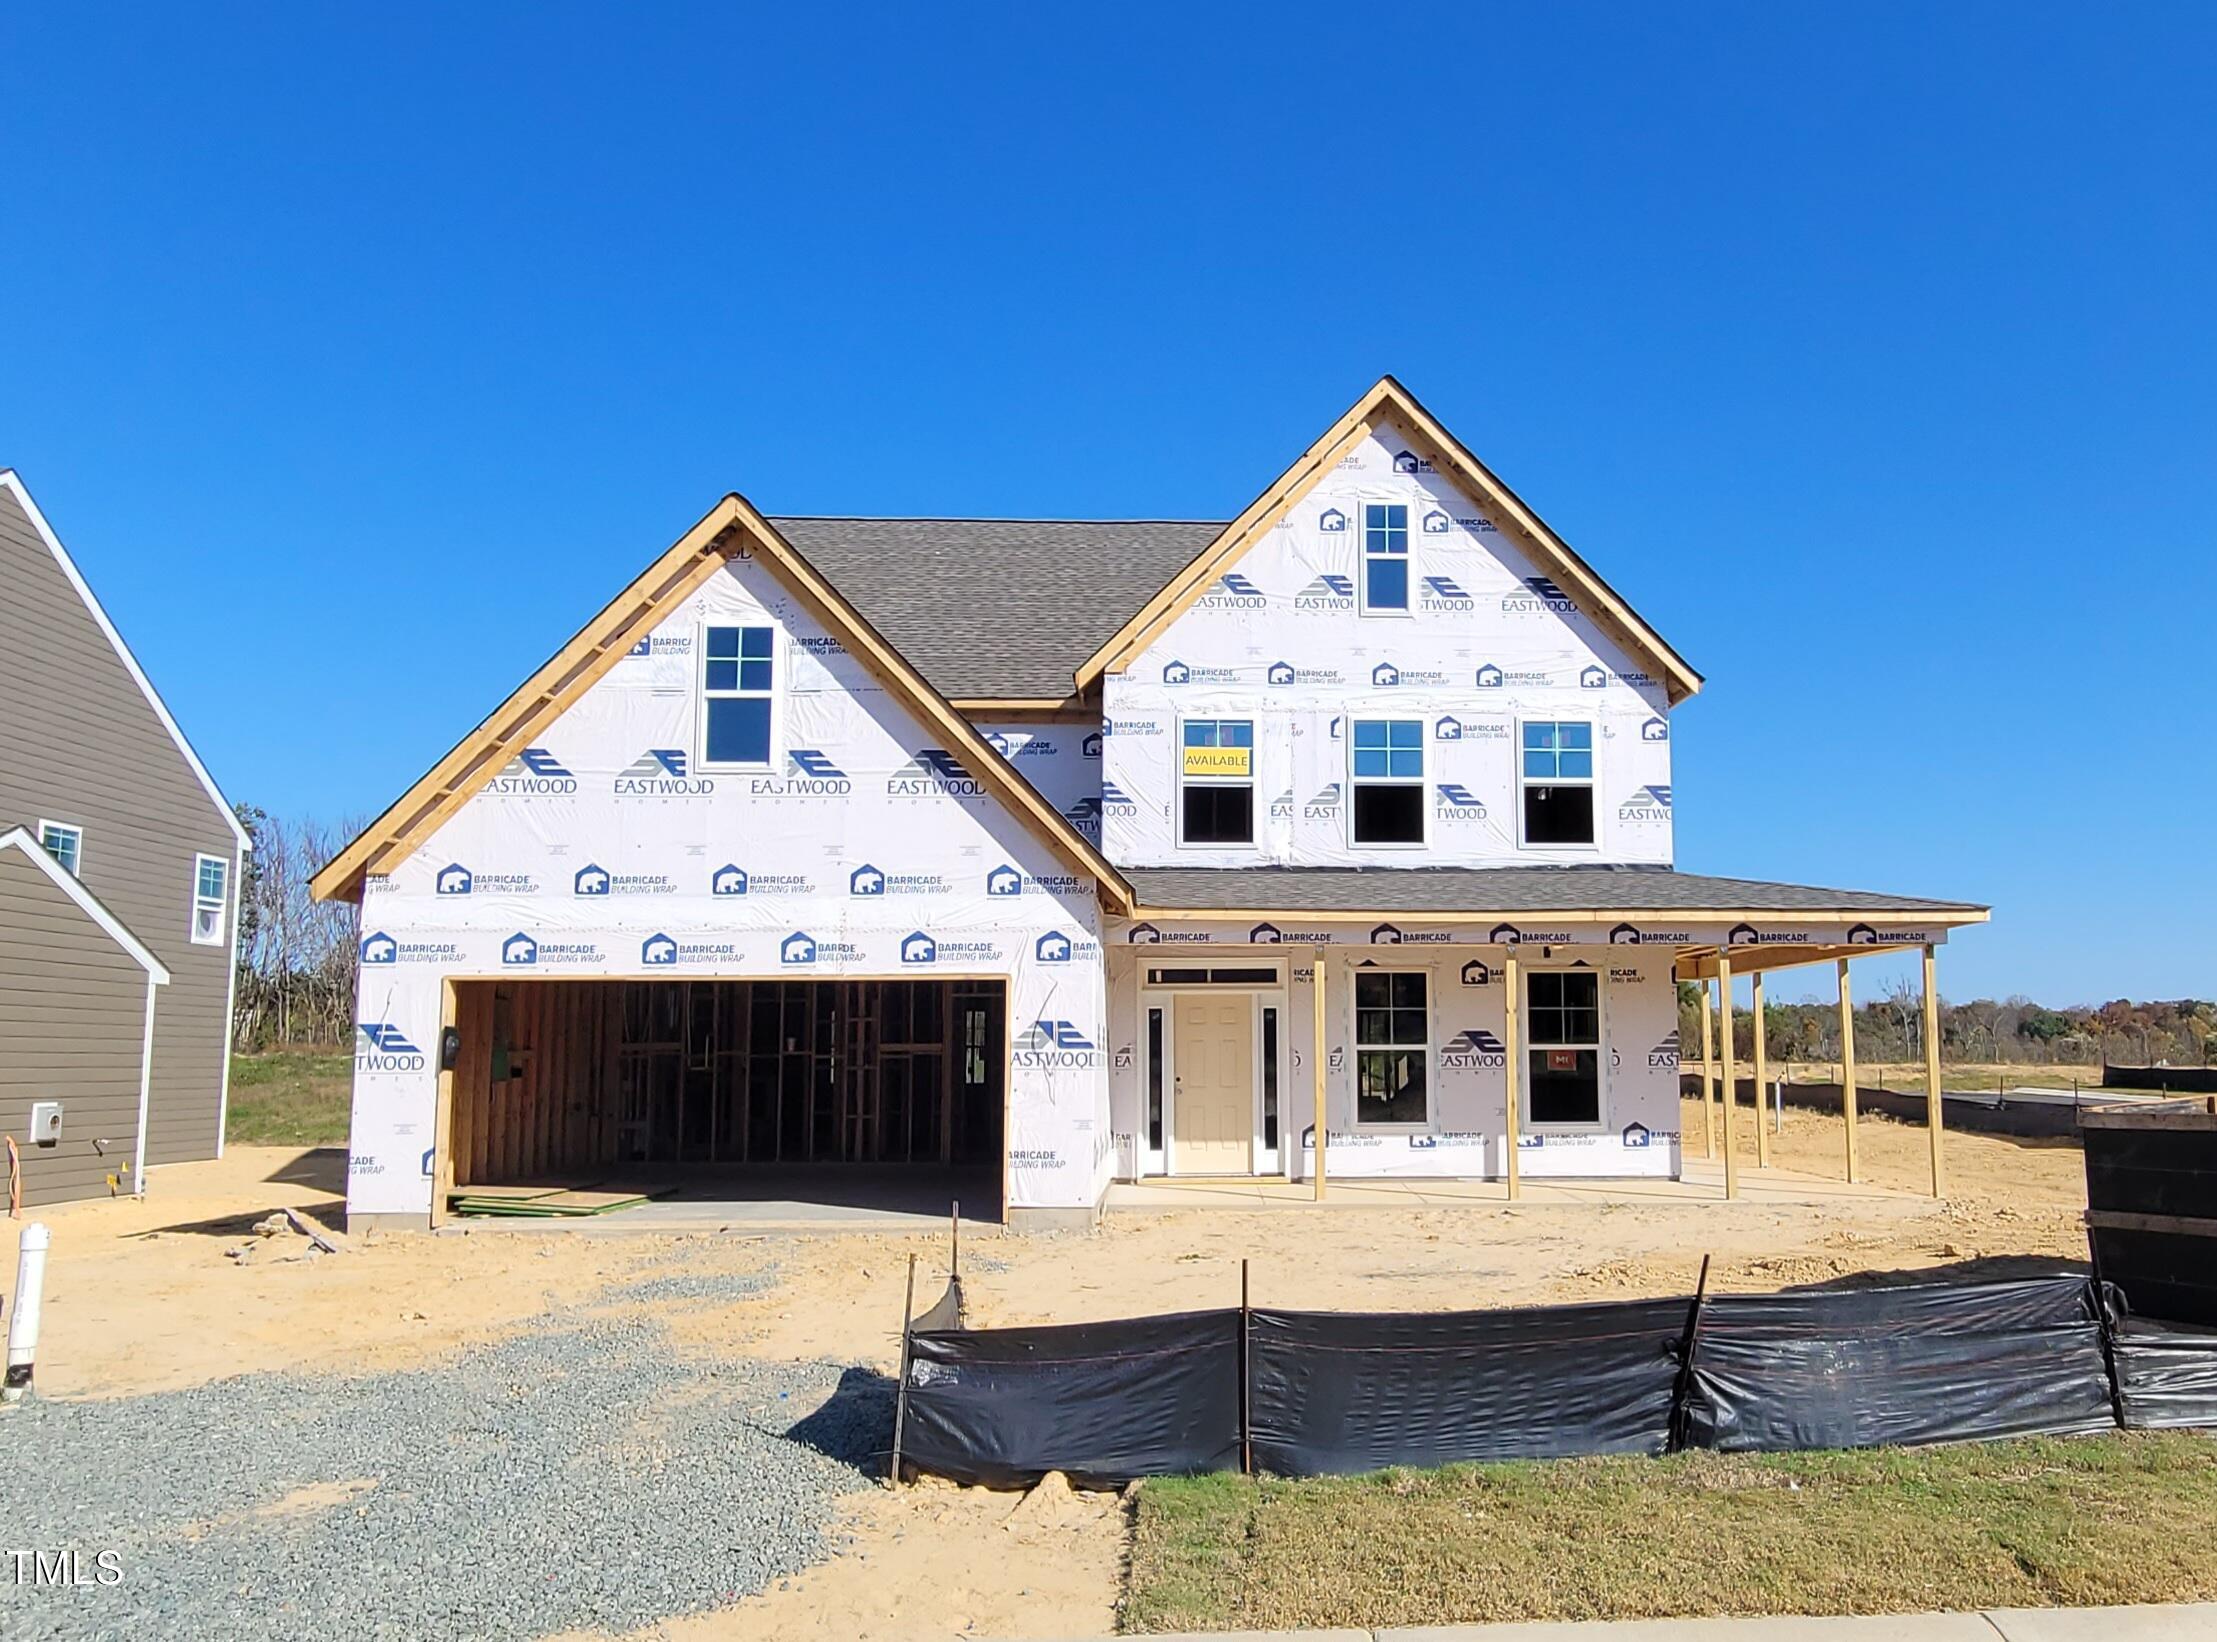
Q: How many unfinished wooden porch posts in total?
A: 7